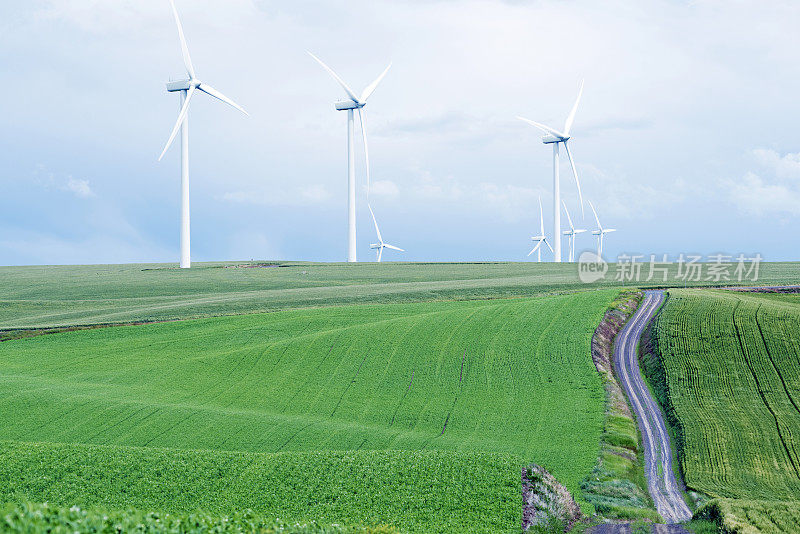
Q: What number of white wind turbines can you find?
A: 7